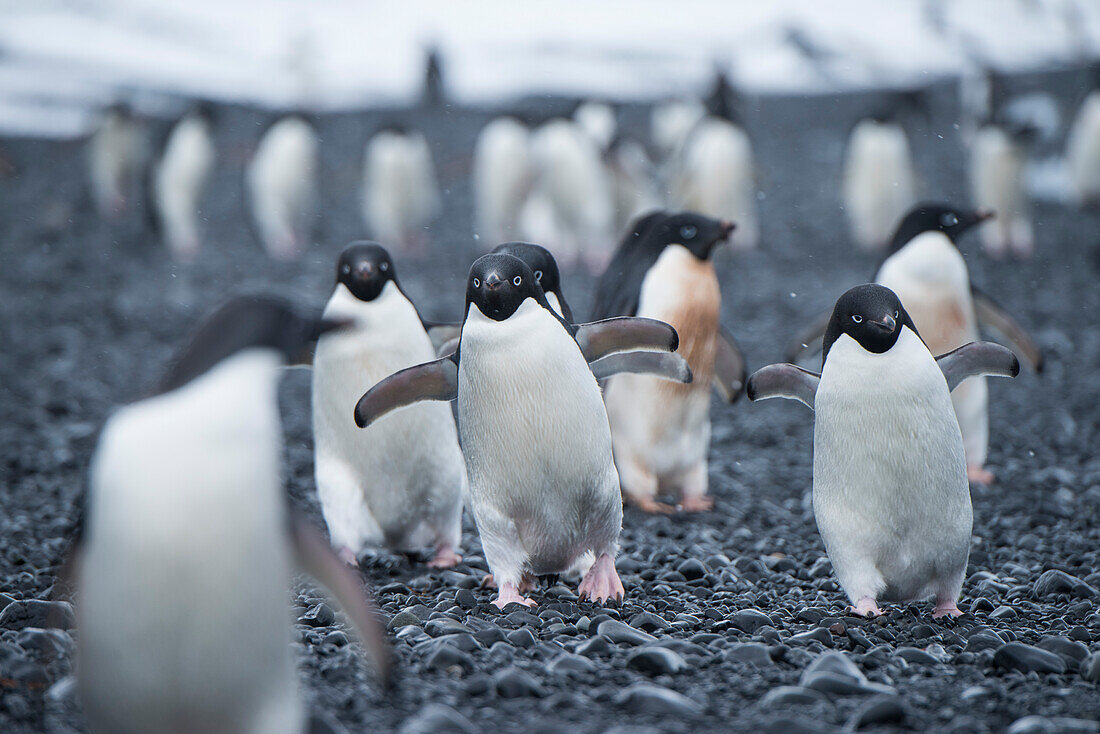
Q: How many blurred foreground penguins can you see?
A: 1